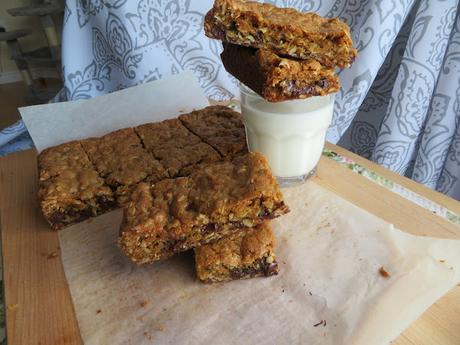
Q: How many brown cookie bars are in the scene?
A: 8